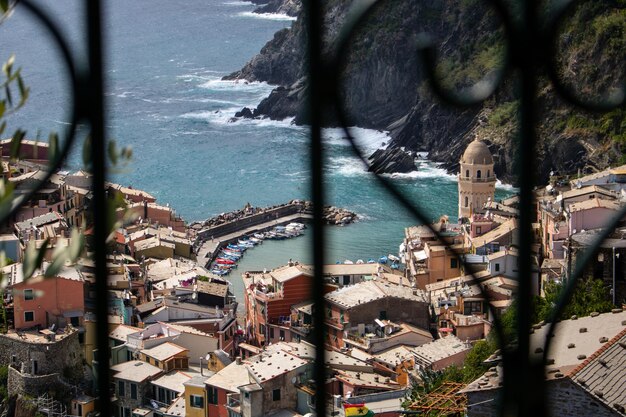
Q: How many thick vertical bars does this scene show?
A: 3